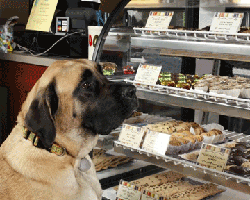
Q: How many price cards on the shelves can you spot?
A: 8